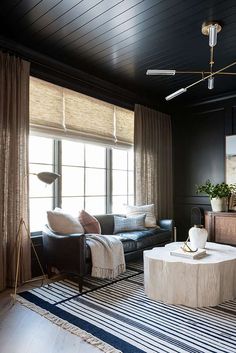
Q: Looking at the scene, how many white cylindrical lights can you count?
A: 4